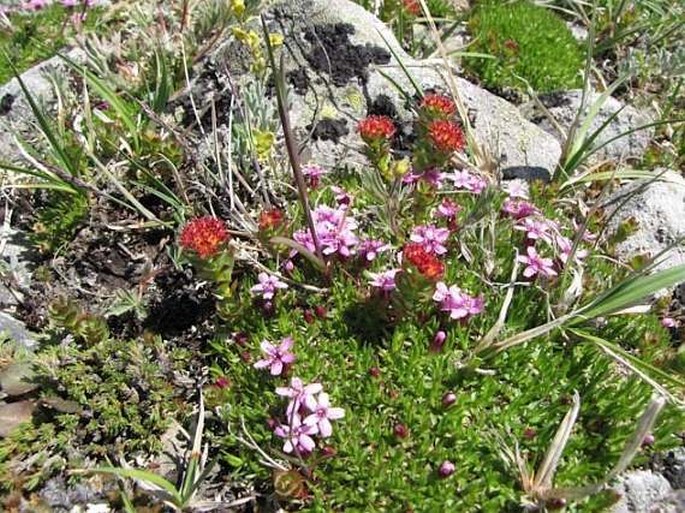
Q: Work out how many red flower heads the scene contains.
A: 6